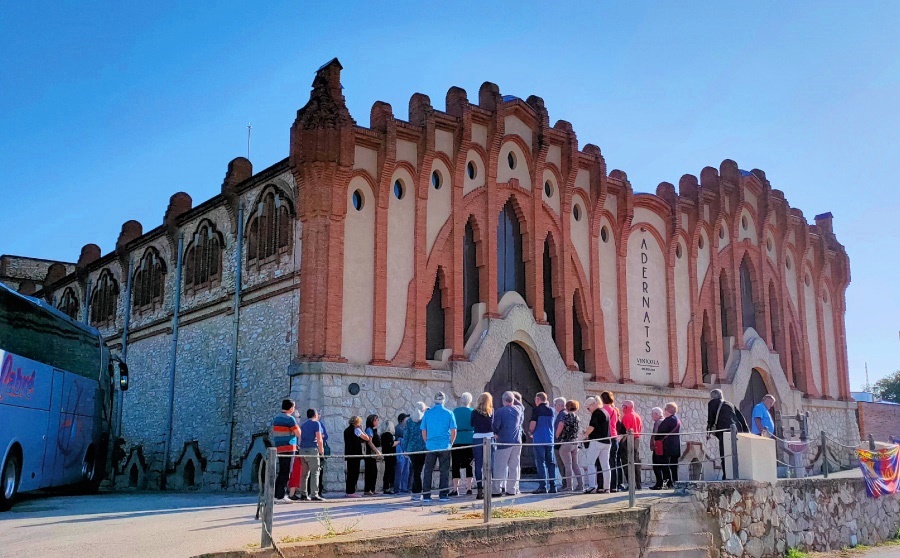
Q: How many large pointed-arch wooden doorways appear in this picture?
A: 2